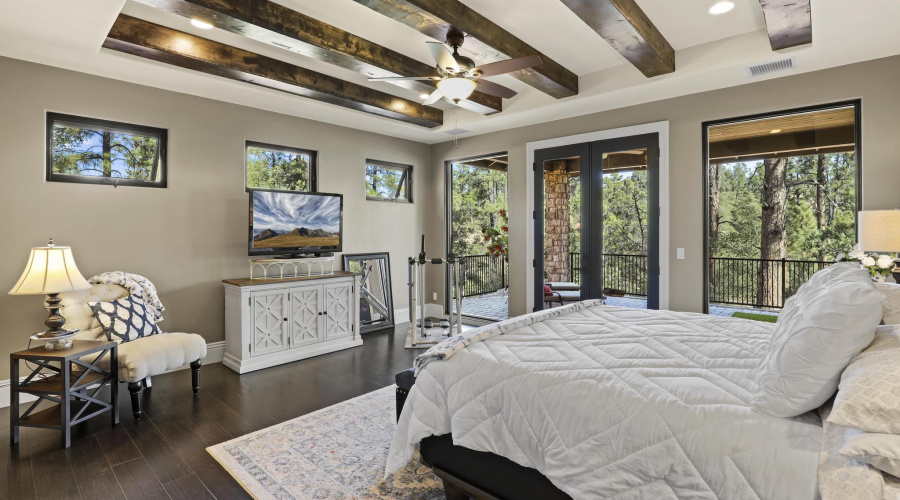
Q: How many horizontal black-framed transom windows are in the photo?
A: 3